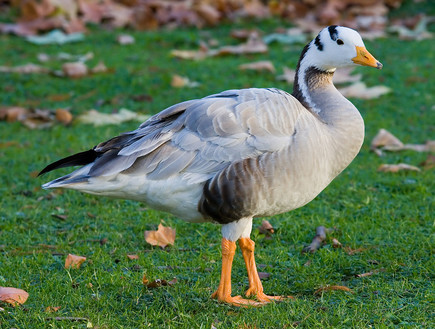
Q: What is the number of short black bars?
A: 2